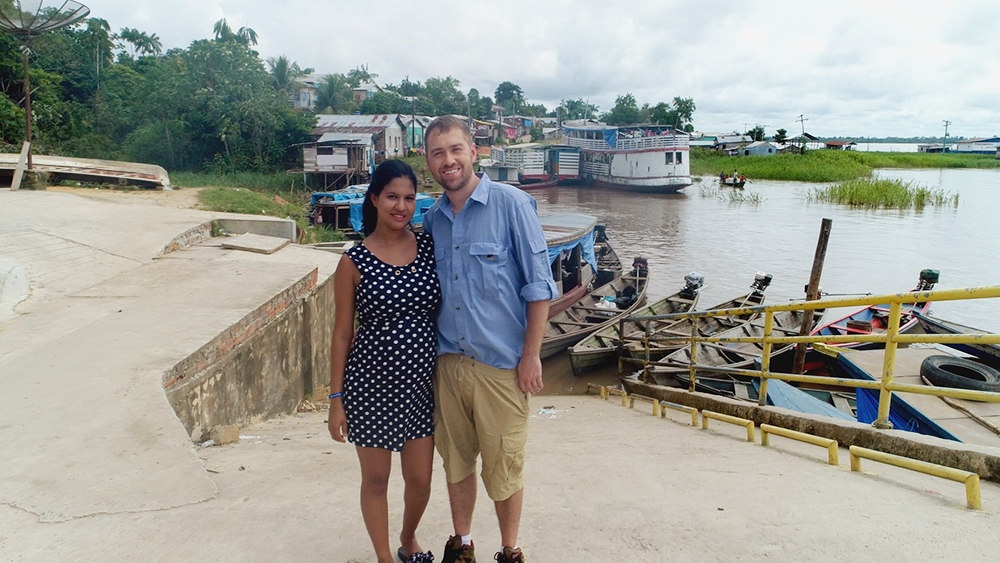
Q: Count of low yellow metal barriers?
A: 7